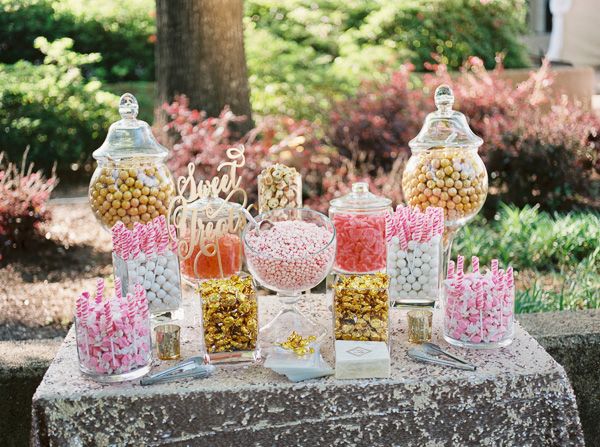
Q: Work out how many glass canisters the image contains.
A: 12